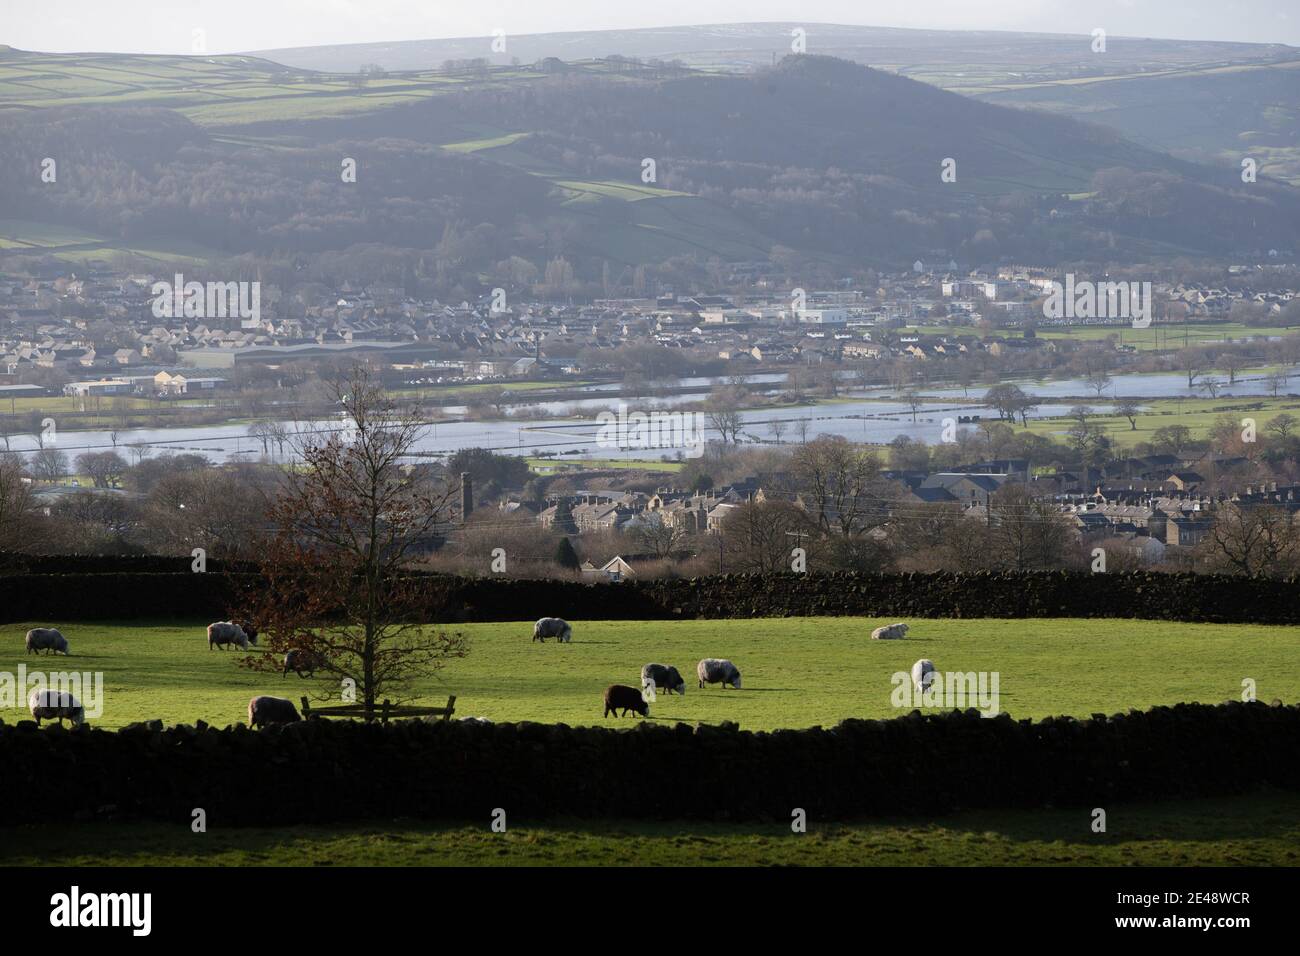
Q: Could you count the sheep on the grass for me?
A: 12